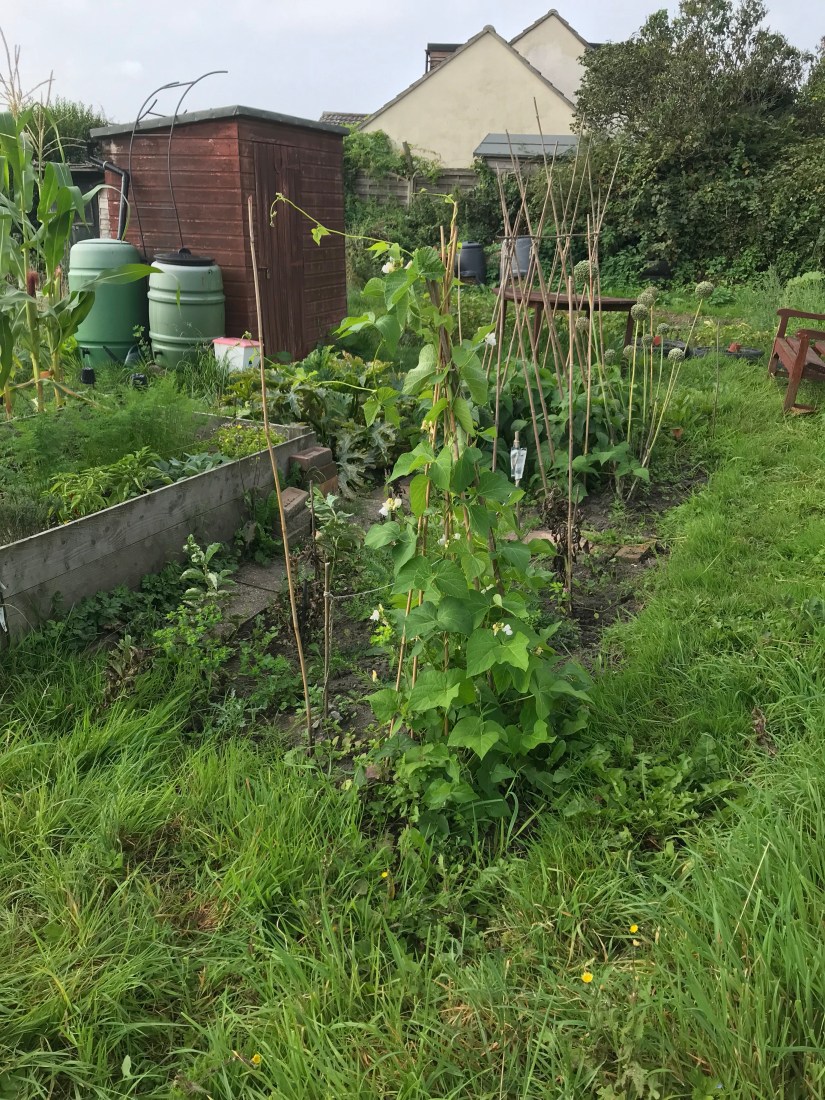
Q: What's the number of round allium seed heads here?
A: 11